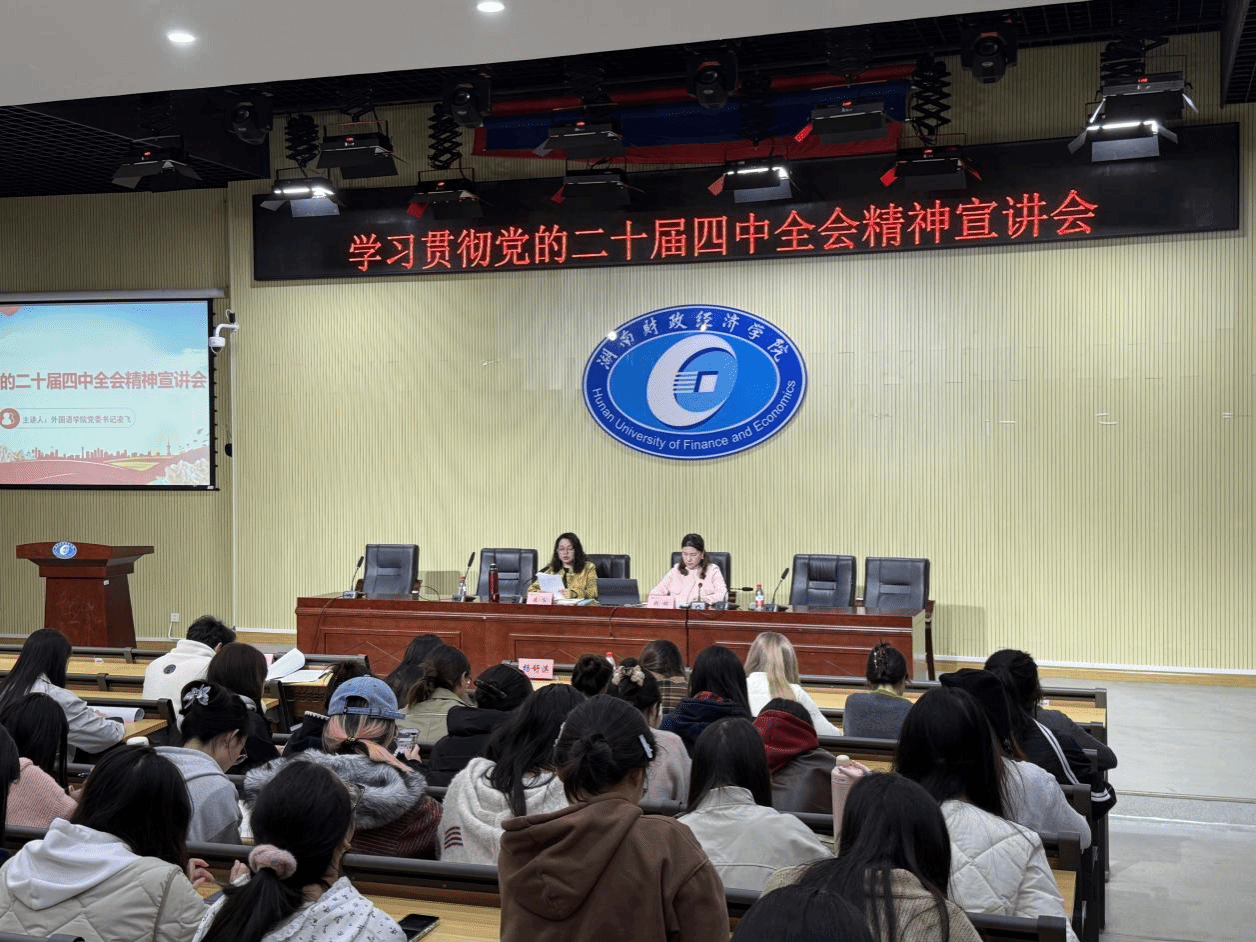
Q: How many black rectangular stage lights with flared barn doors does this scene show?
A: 11